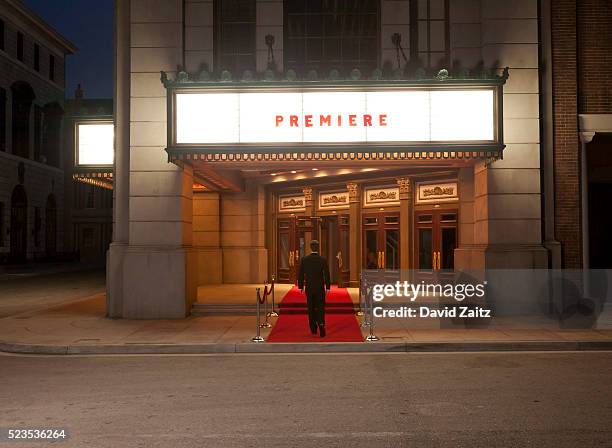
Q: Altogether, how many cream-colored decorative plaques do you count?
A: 4